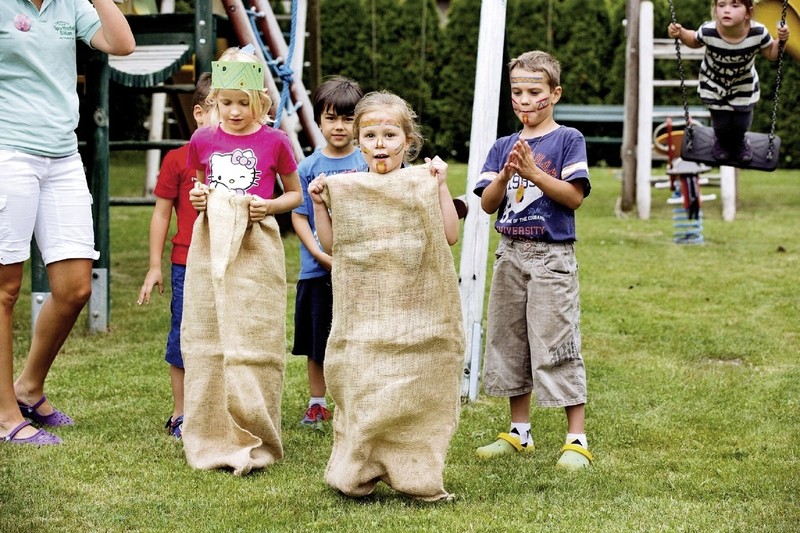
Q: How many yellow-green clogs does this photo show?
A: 2